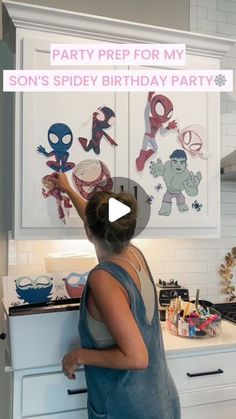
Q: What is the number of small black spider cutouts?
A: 3